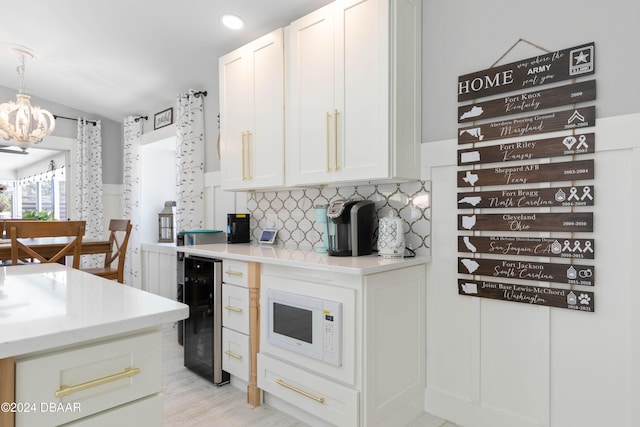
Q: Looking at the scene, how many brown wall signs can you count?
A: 10